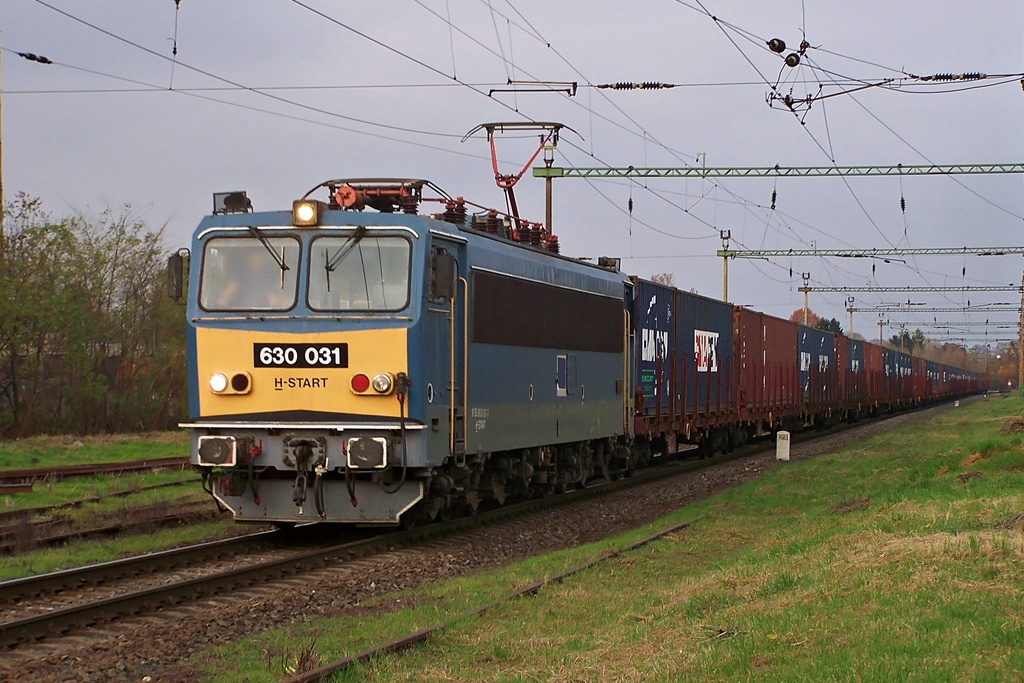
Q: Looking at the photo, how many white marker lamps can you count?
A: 2